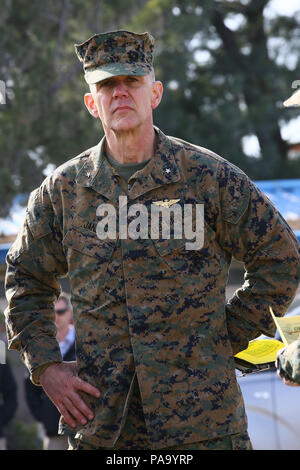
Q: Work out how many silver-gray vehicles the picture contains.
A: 1